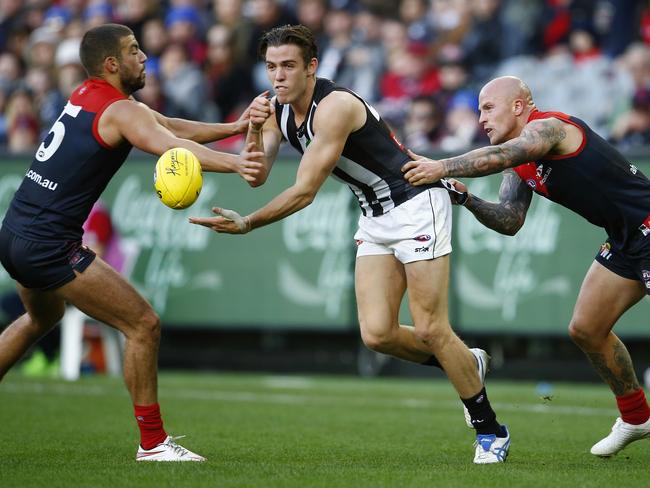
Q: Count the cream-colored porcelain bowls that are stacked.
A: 0